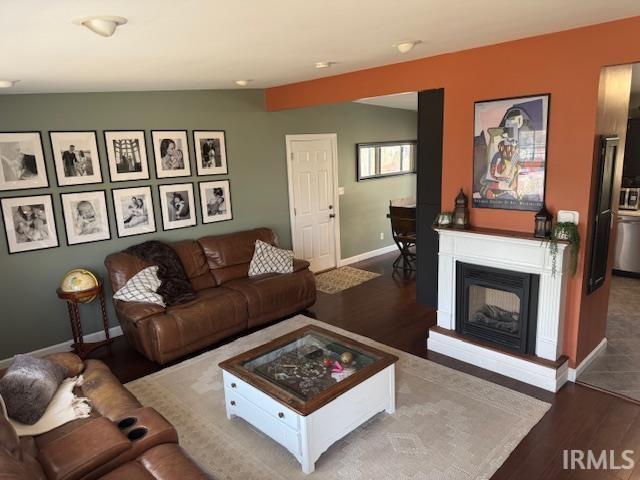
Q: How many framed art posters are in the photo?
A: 1